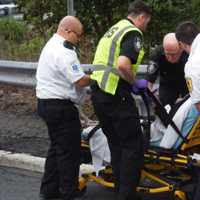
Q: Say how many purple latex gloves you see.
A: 1